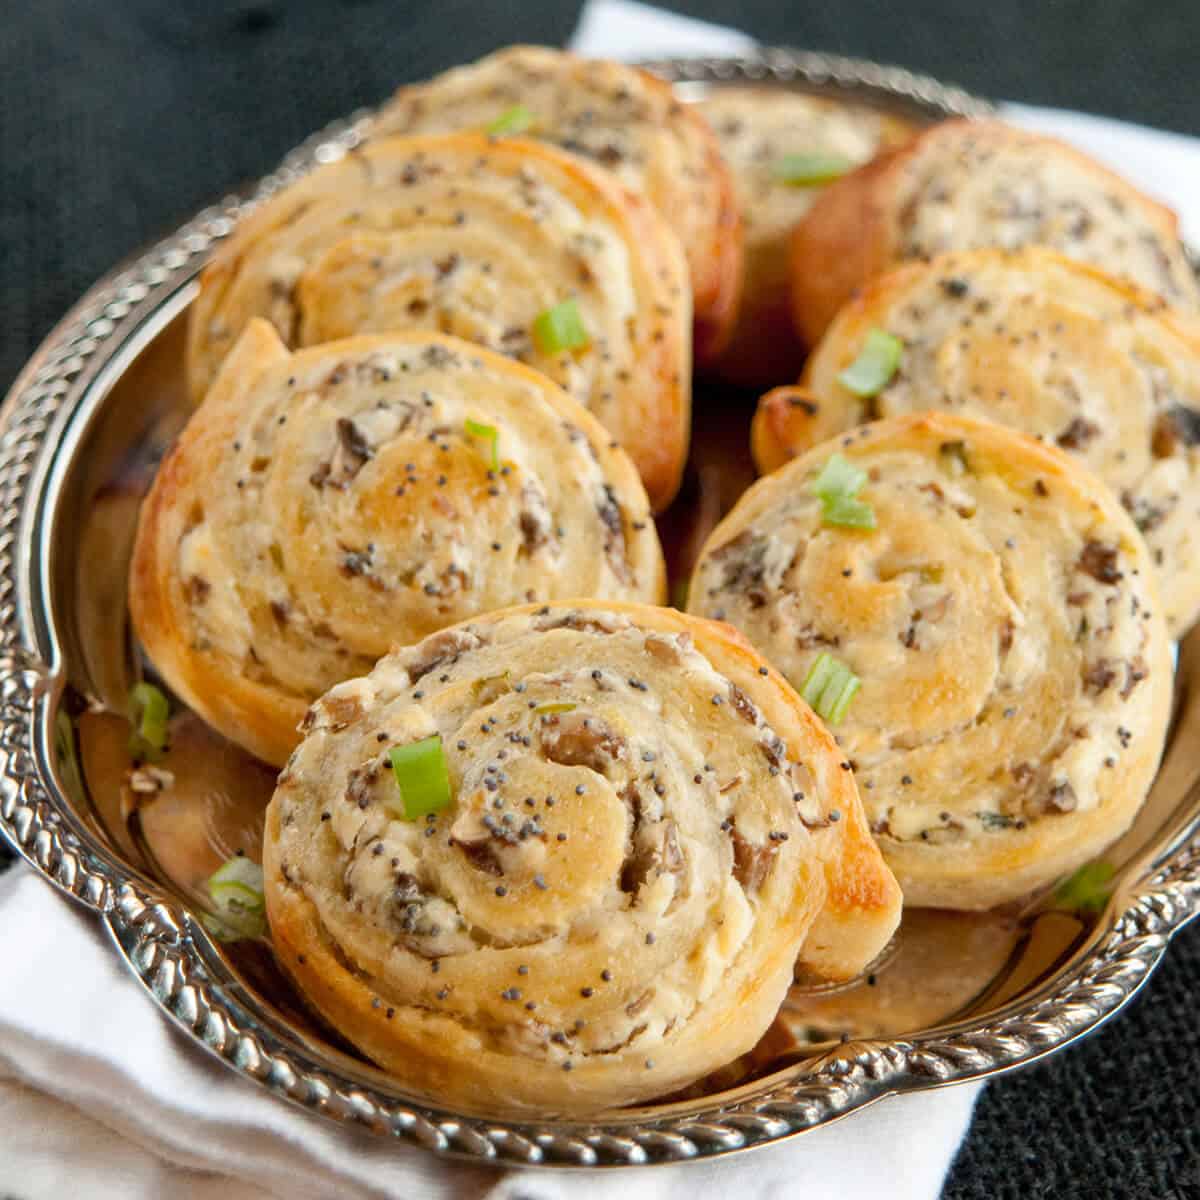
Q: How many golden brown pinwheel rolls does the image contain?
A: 8